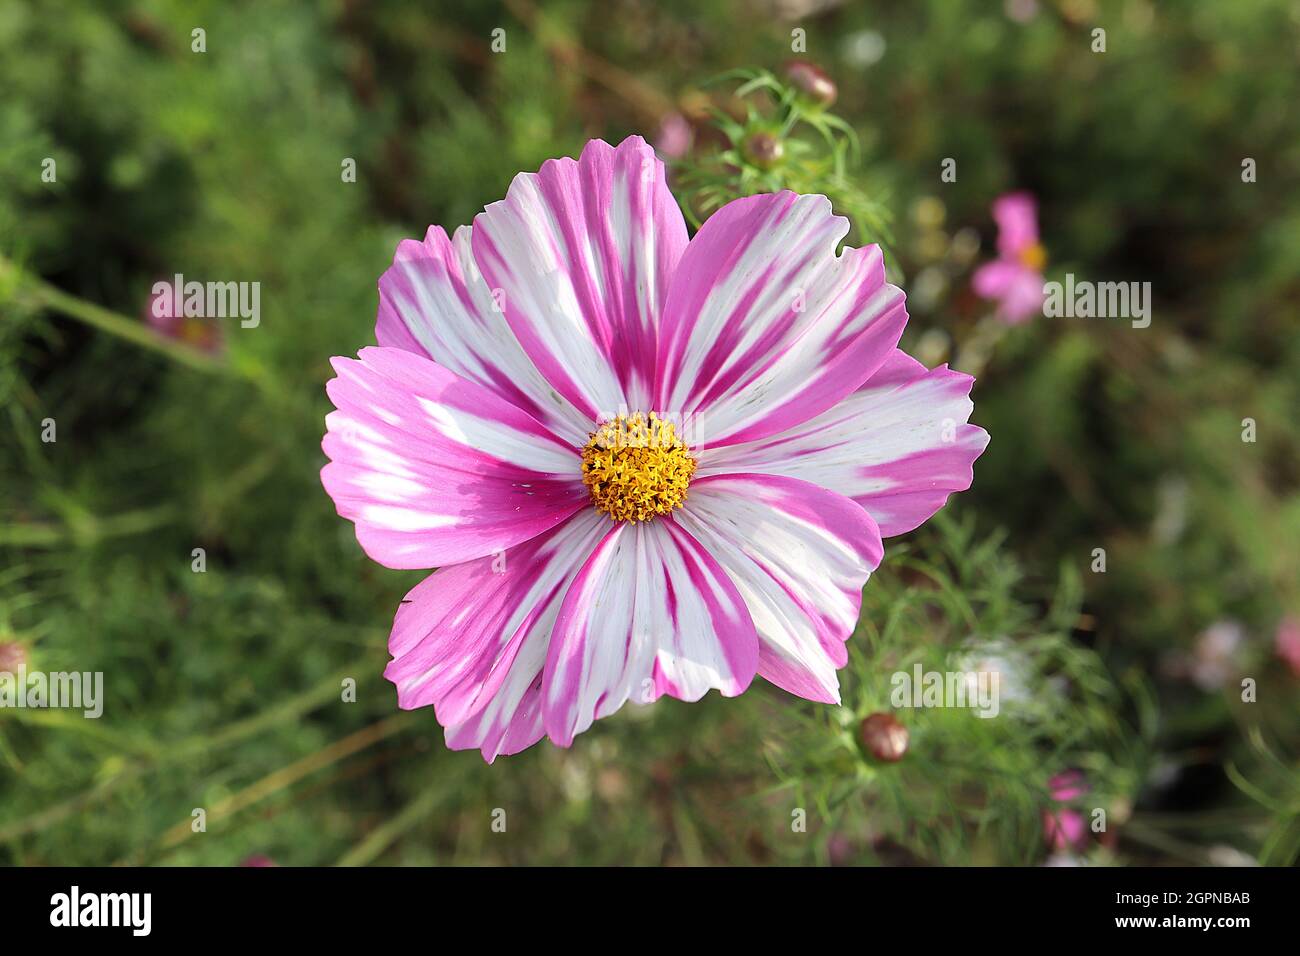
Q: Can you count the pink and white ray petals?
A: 8